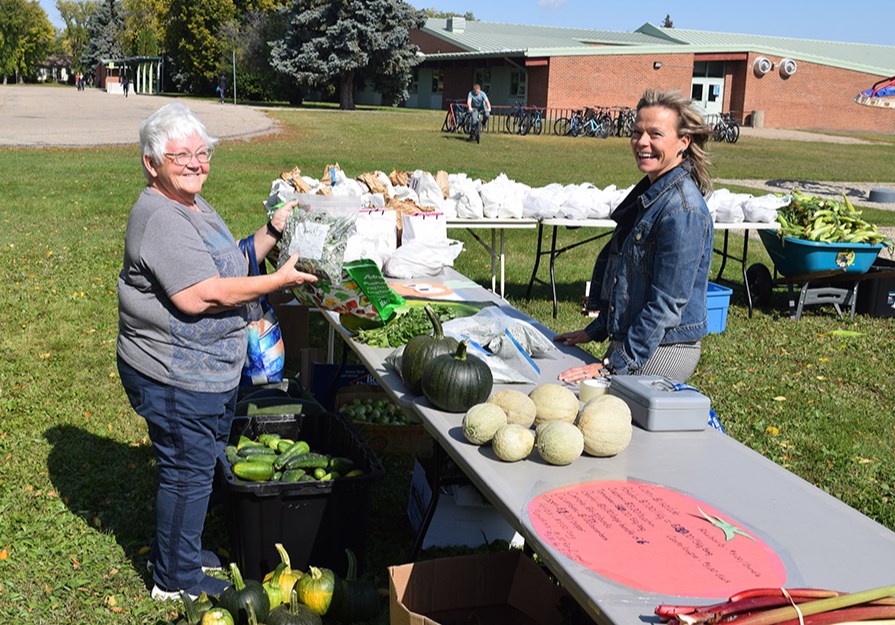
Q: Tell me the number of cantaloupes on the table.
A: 6